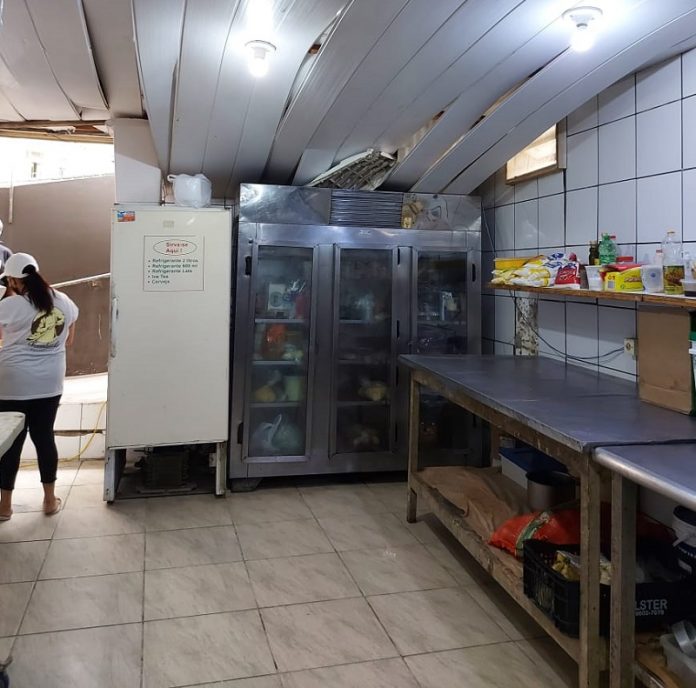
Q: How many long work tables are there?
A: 2